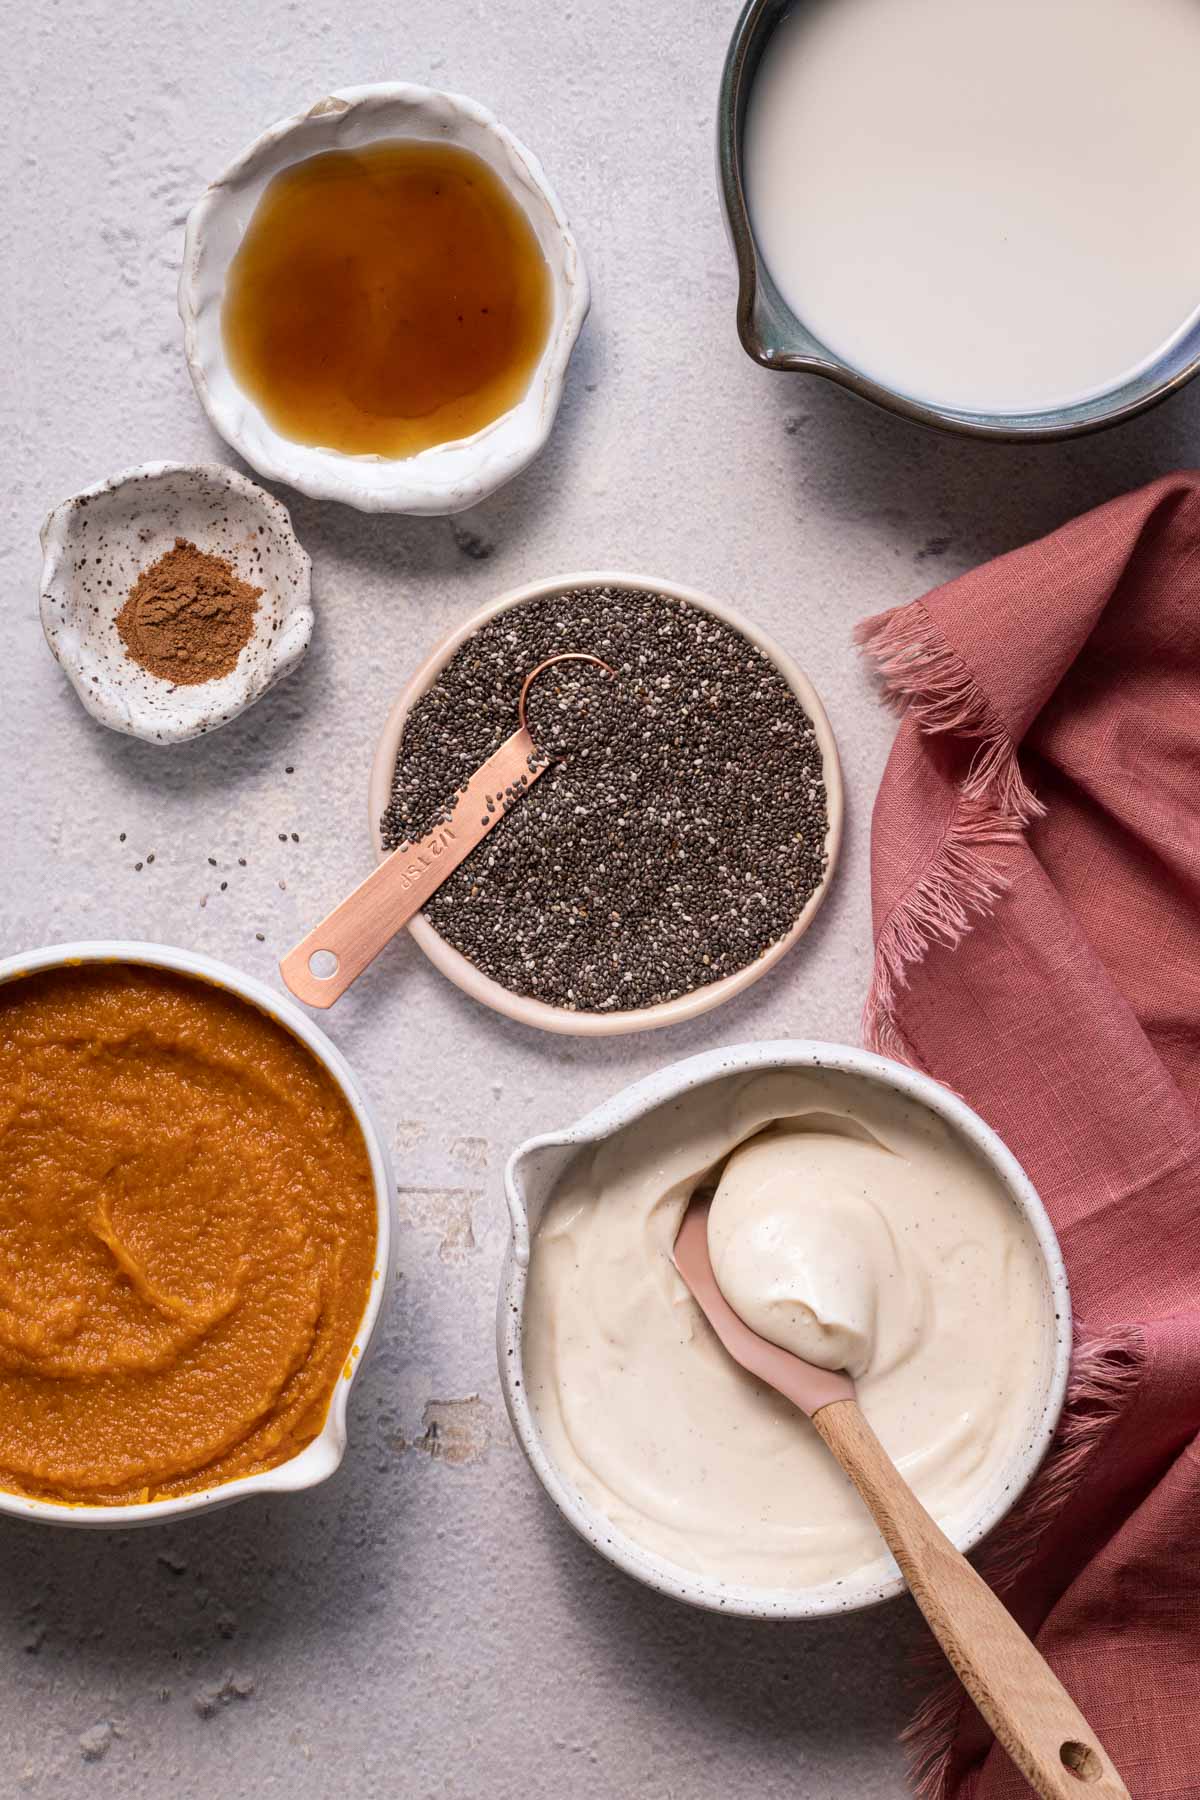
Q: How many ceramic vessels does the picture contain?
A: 6